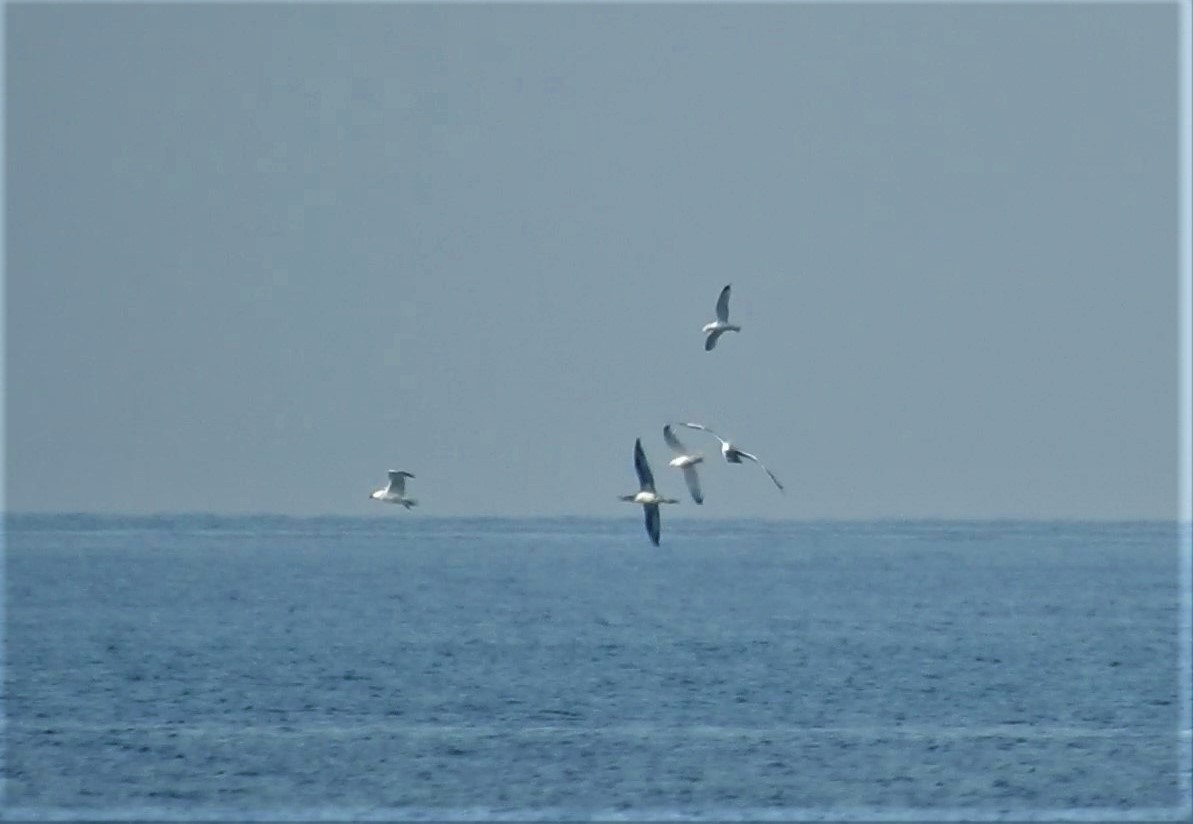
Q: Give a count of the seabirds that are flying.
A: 5